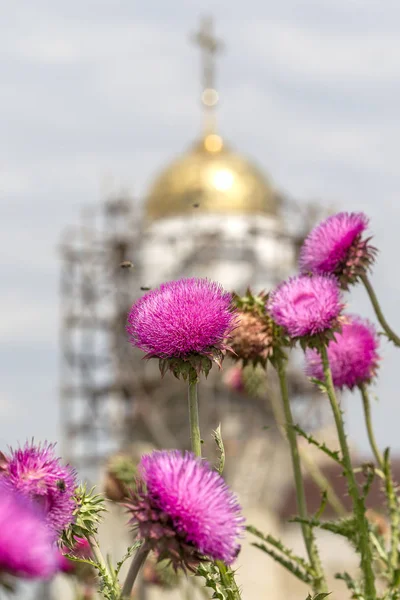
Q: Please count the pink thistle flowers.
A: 7